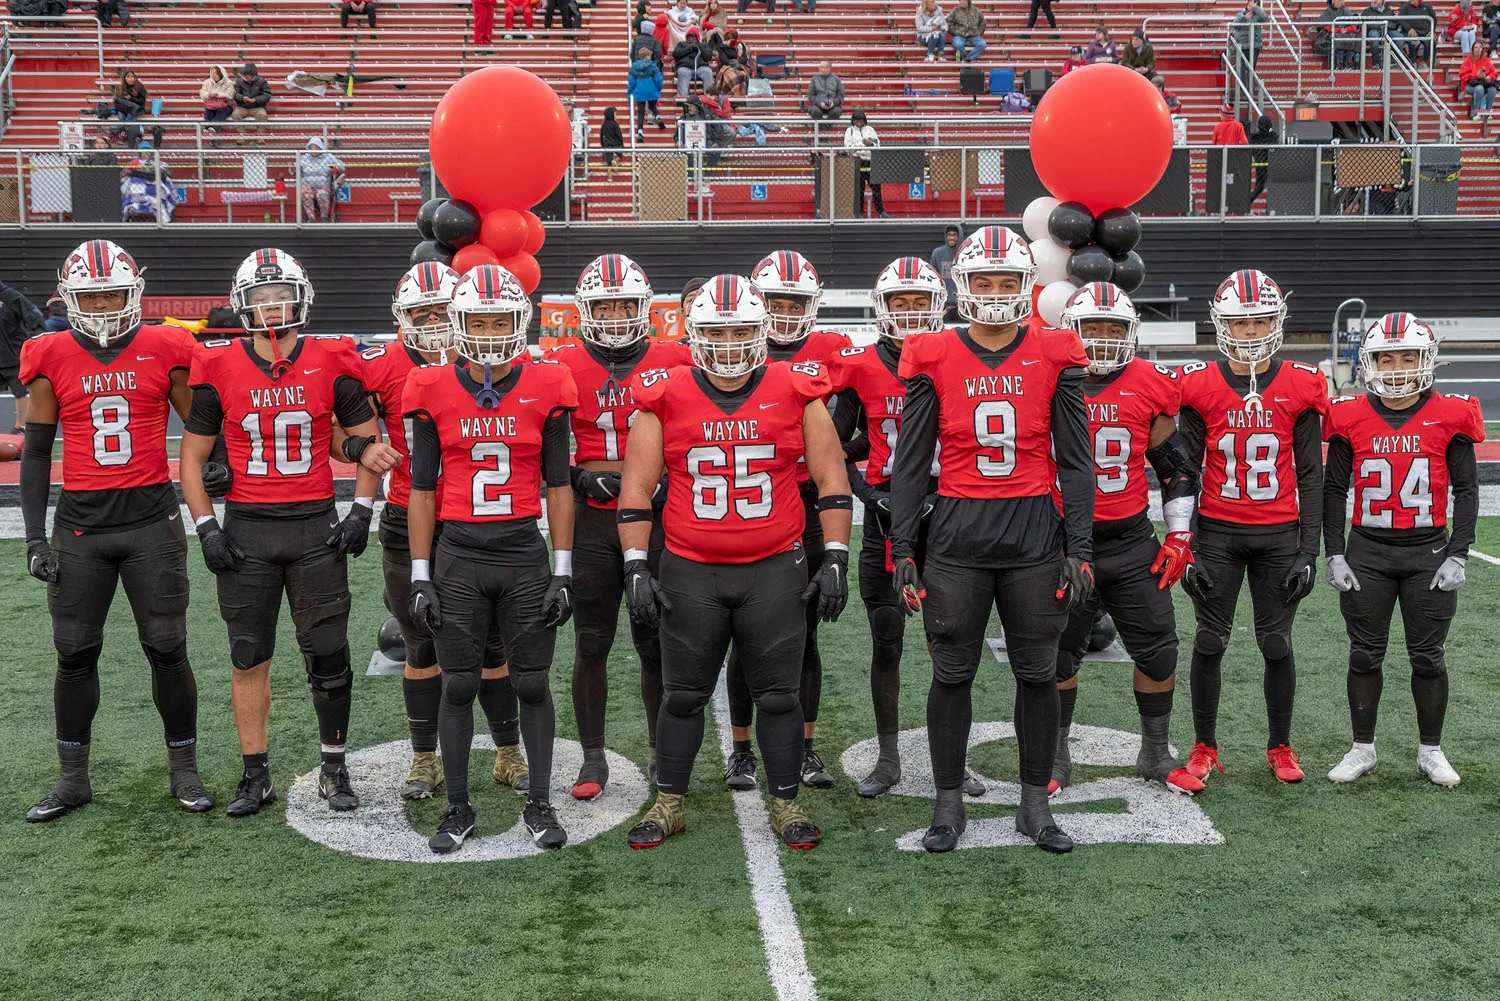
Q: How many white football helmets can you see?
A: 12